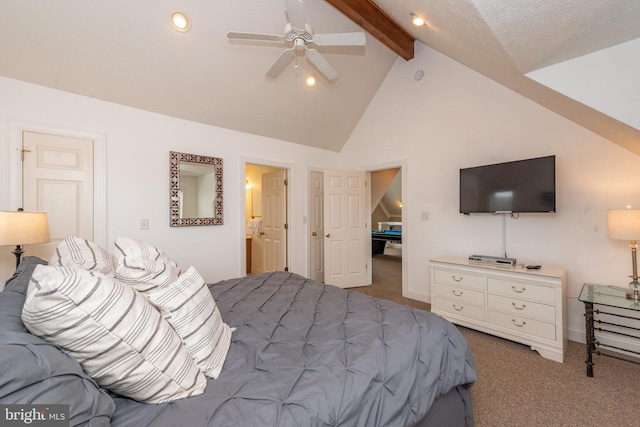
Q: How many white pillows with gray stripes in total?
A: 4